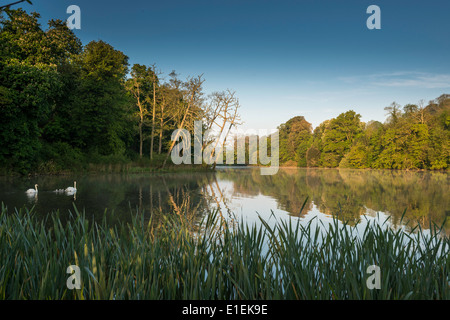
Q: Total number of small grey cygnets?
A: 3